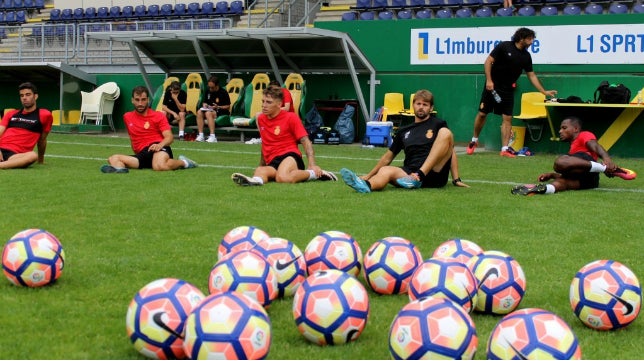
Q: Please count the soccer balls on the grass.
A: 15